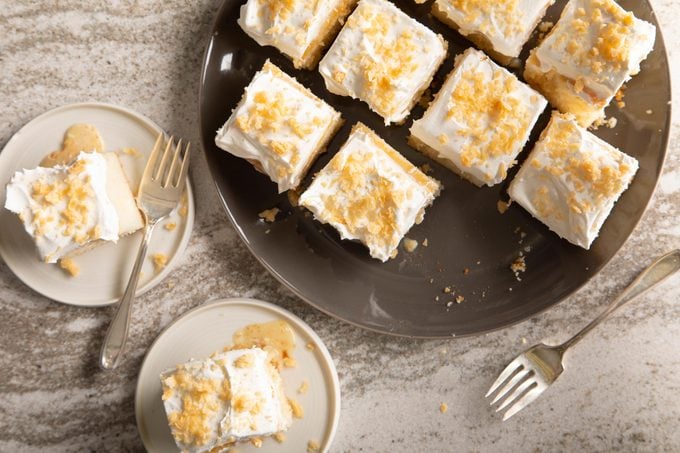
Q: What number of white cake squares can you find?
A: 10